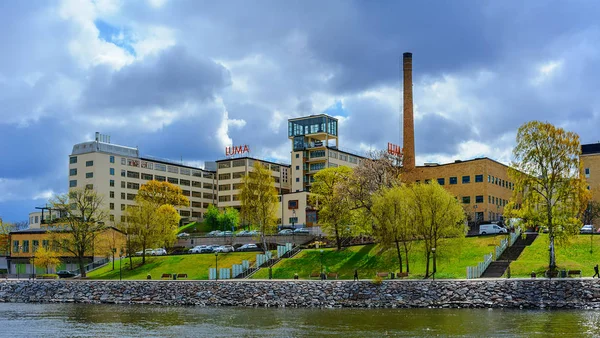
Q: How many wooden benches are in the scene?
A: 8